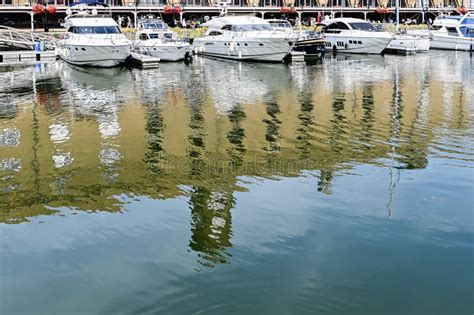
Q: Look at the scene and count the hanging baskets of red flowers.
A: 9